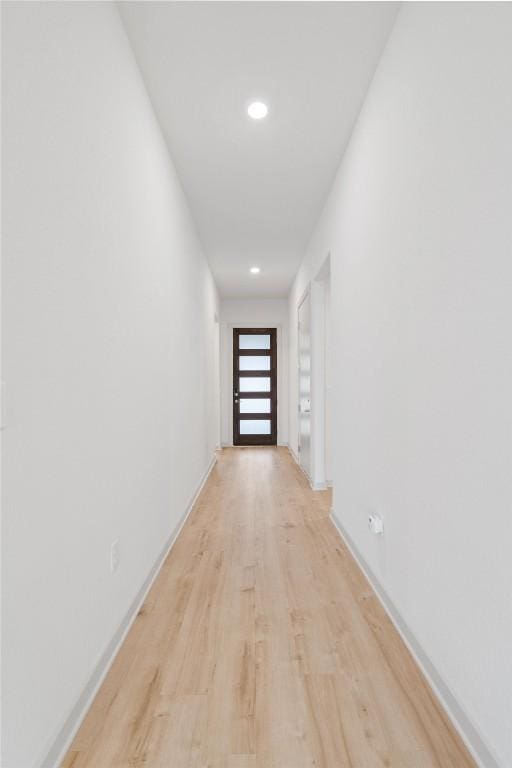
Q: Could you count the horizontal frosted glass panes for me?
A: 5